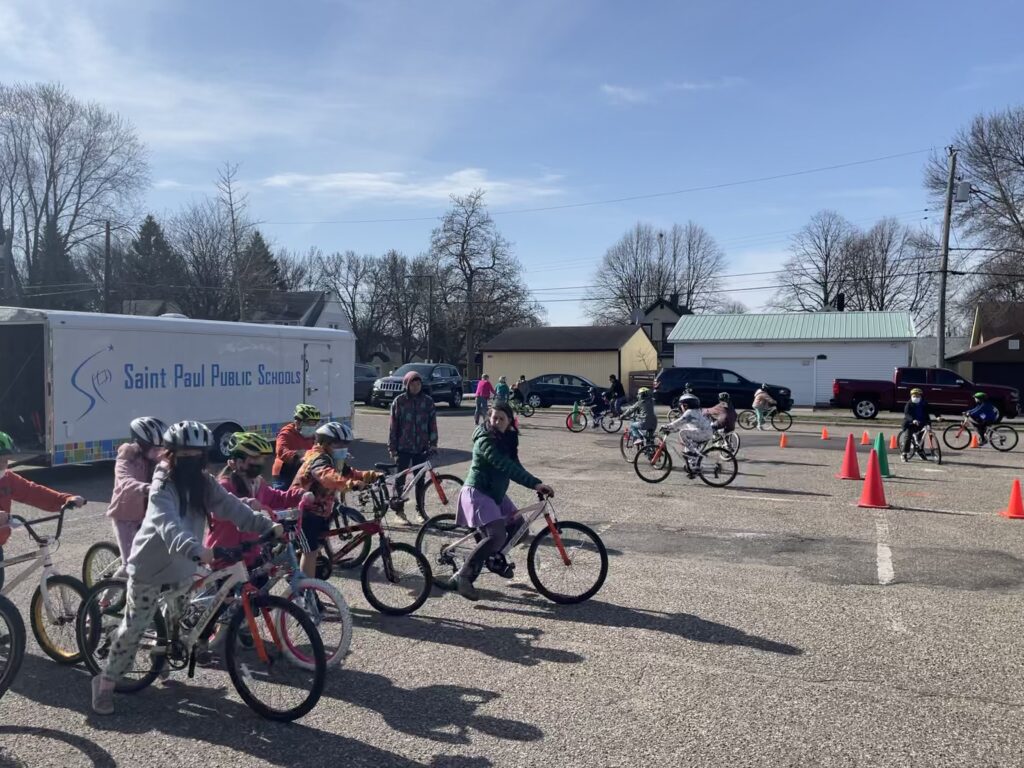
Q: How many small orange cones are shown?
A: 5